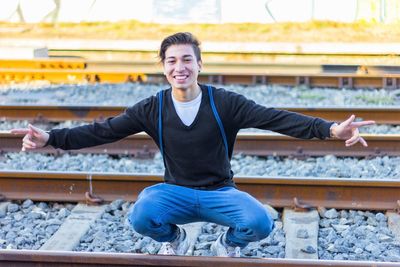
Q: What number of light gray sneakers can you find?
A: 2